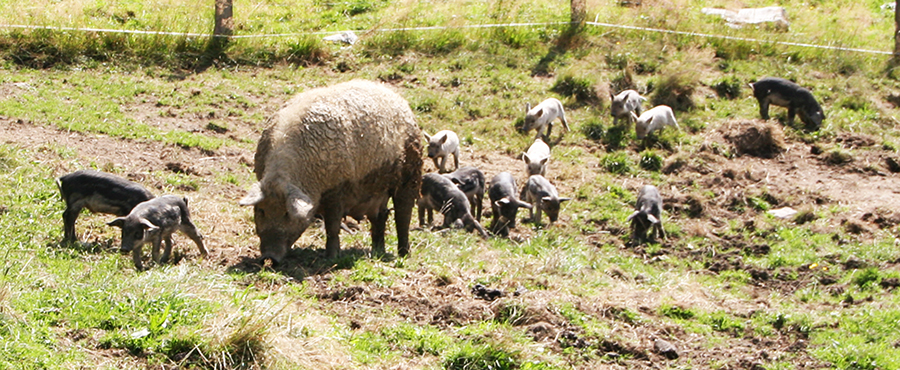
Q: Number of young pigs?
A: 13